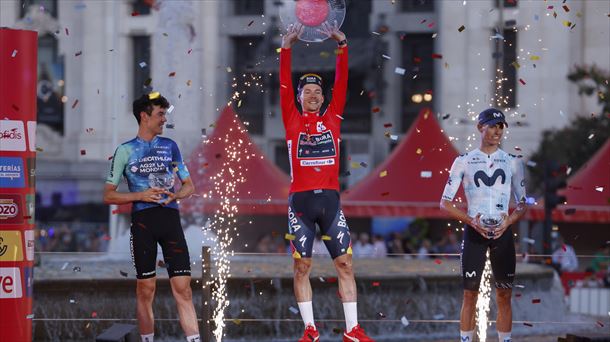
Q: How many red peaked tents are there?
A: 3